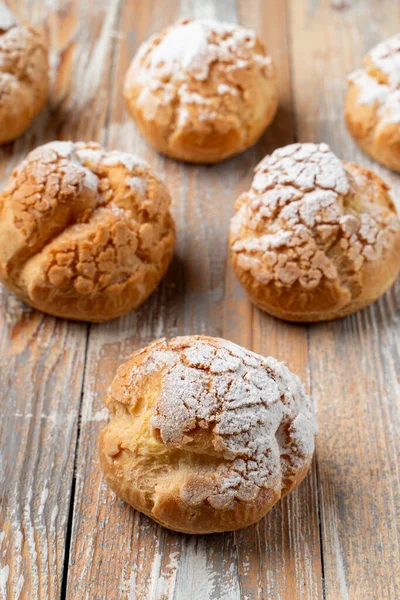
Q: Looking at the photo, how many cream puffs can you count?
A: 6